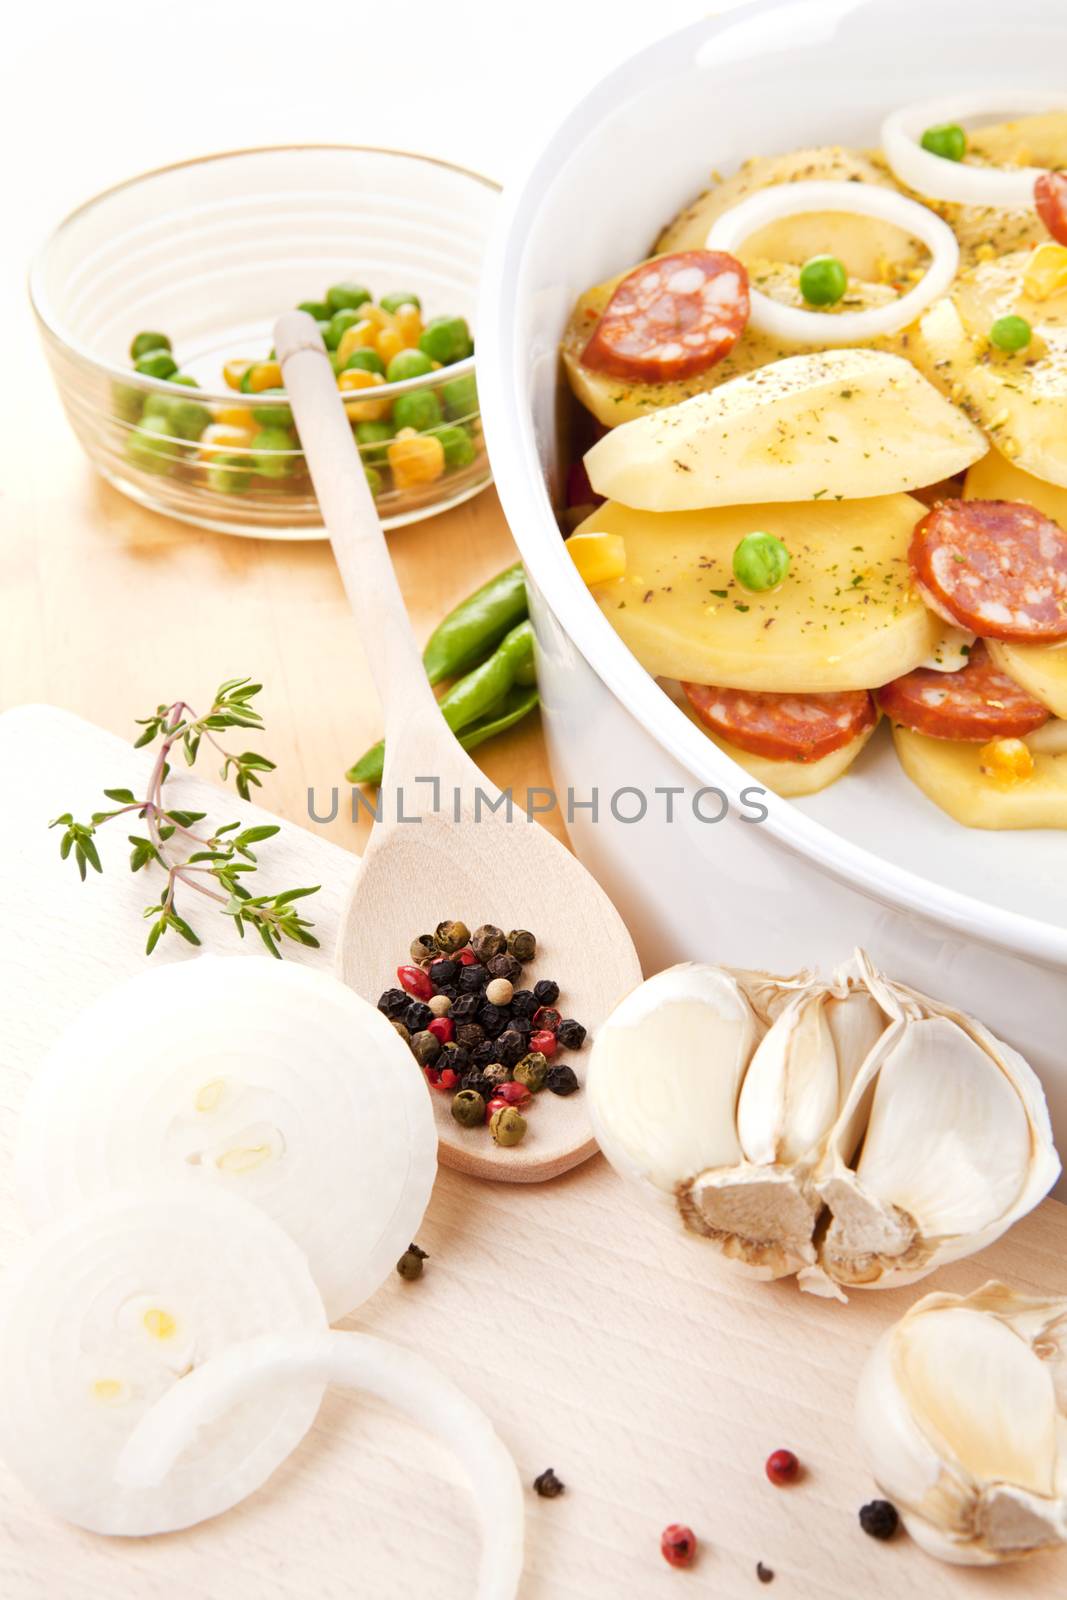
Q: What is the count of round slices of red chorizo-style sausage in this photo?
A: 5